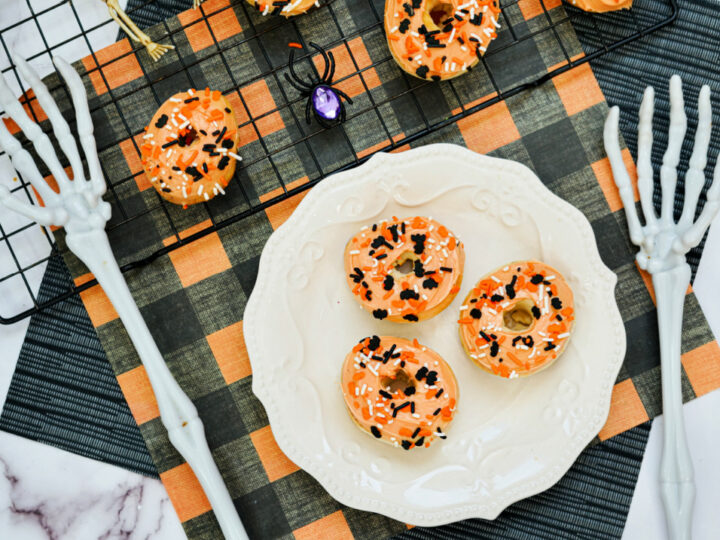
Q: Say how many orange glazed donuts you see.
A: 7